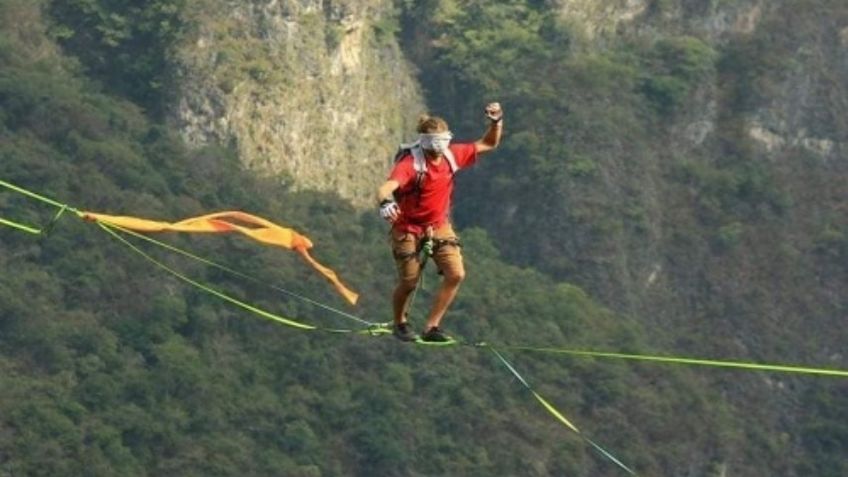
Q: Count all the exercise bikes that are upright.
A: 0